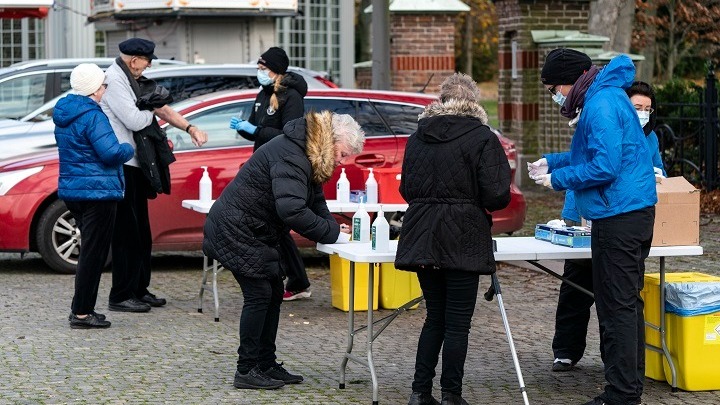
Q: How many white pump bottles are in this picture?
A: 5